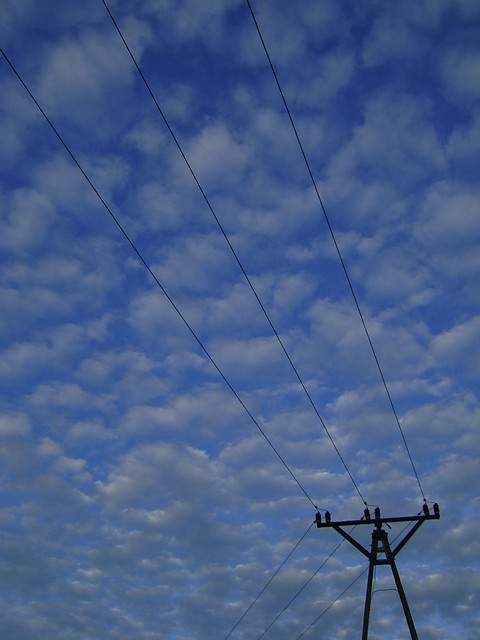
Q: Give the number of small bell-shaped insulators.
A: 6